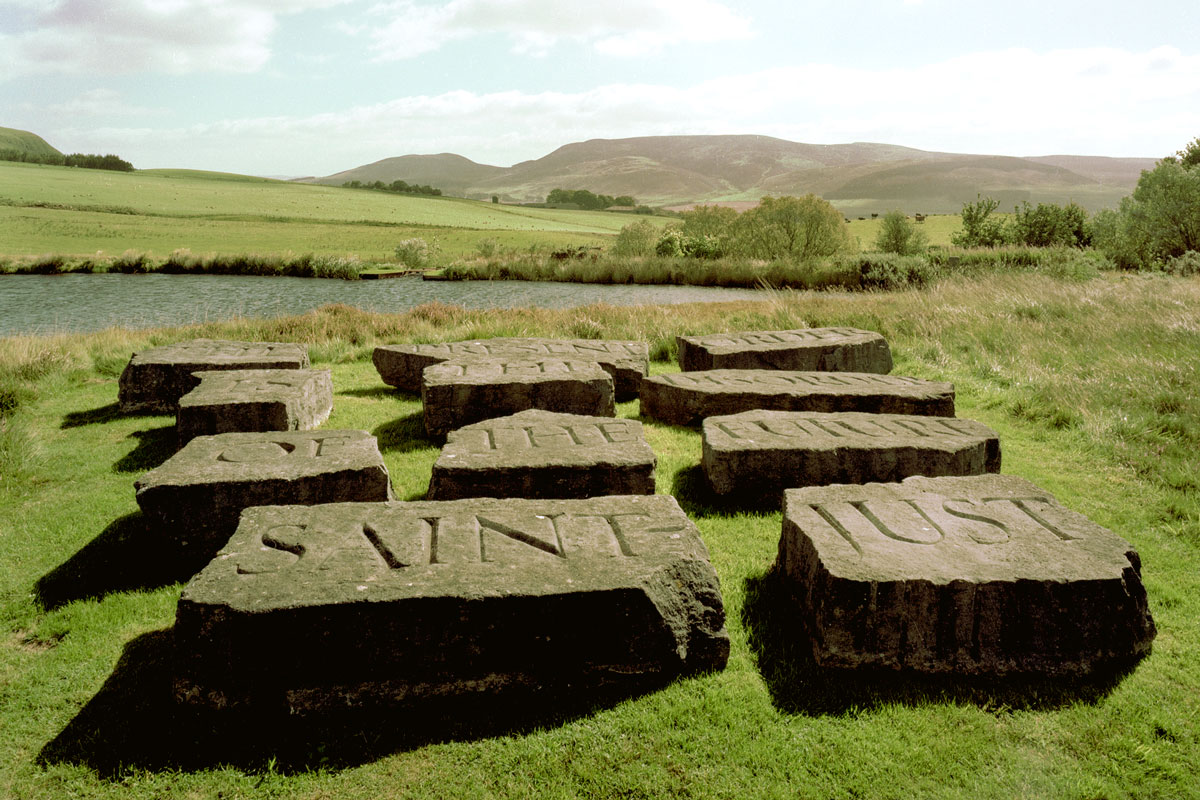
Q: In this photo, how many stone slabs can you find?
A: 11